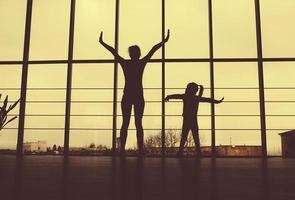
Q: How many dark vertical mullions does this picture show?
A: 6